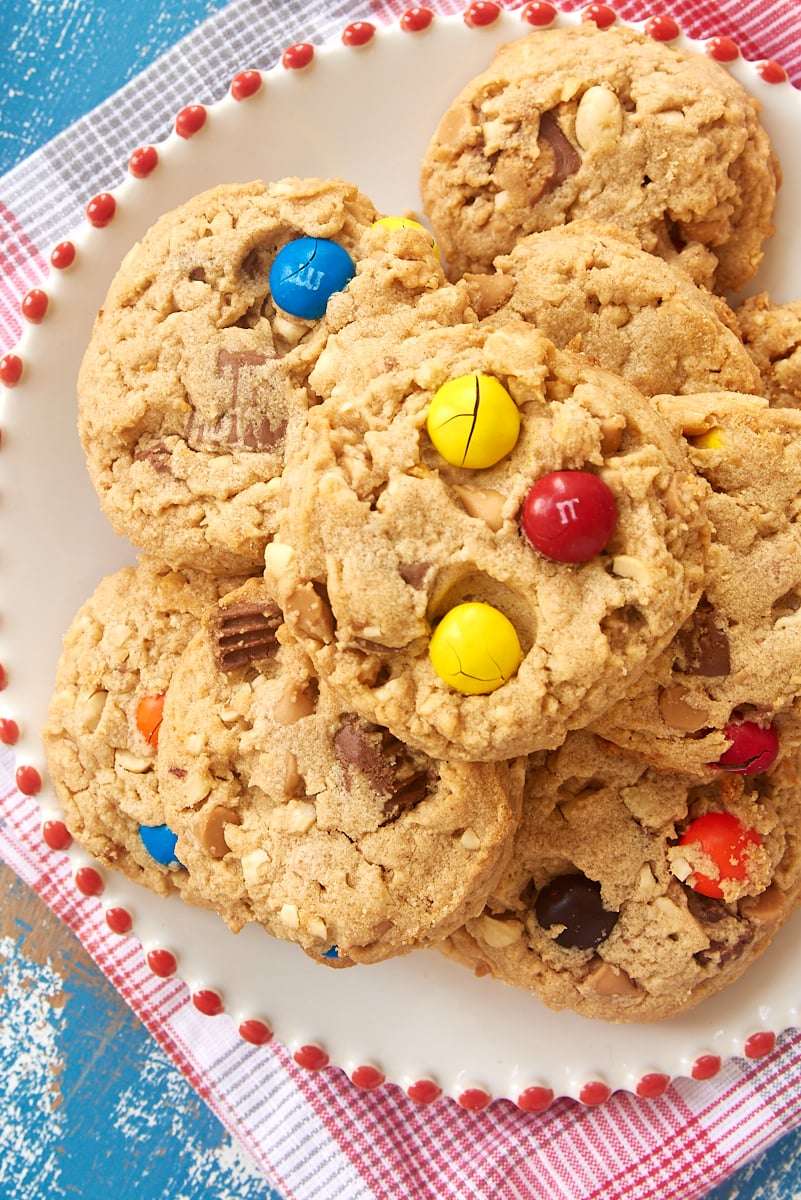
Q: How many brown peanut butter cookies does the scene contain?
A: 9